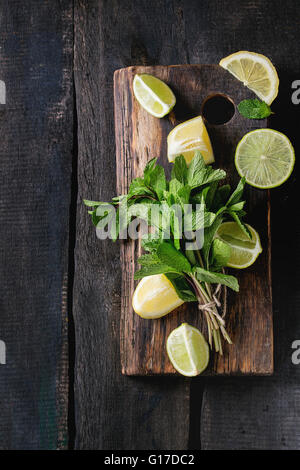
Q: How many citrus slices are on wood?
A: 7